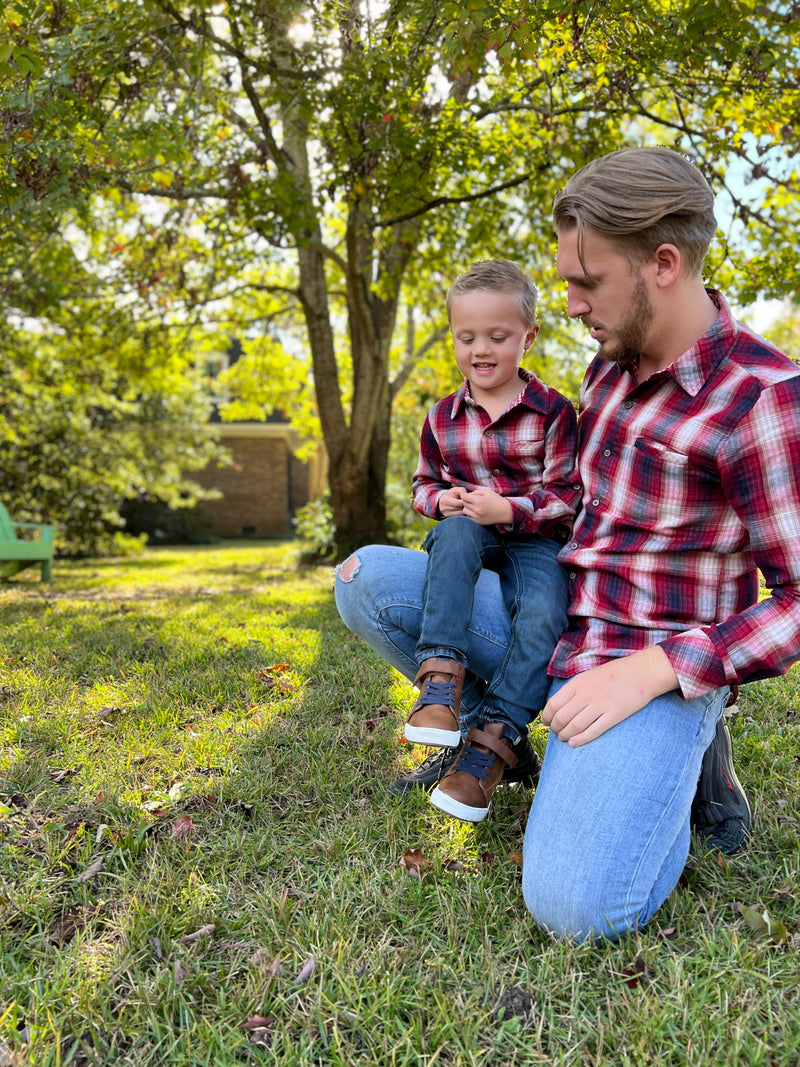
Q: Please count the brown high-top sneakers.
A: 2